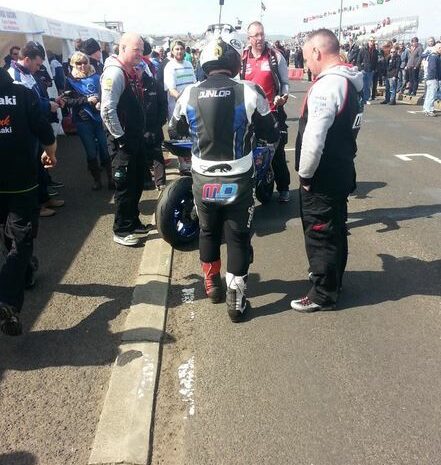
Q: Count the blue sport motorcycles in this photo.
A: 1